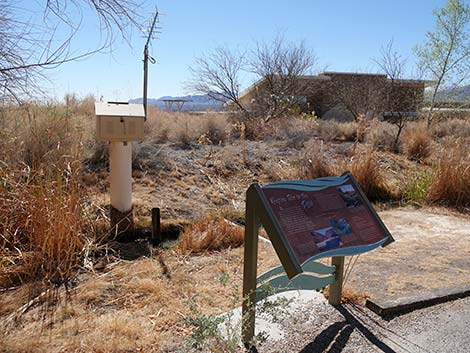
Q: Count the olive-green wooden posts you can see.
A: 2